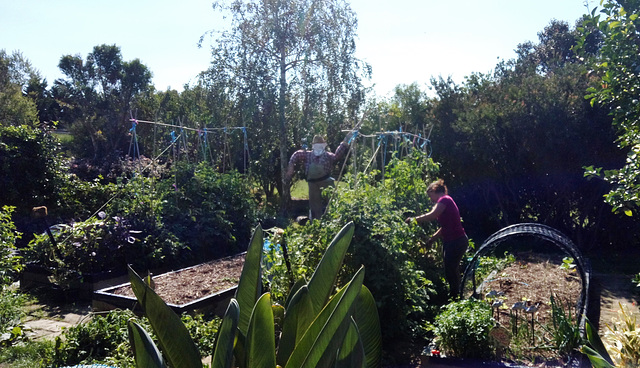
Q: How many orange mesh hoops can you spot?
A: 0